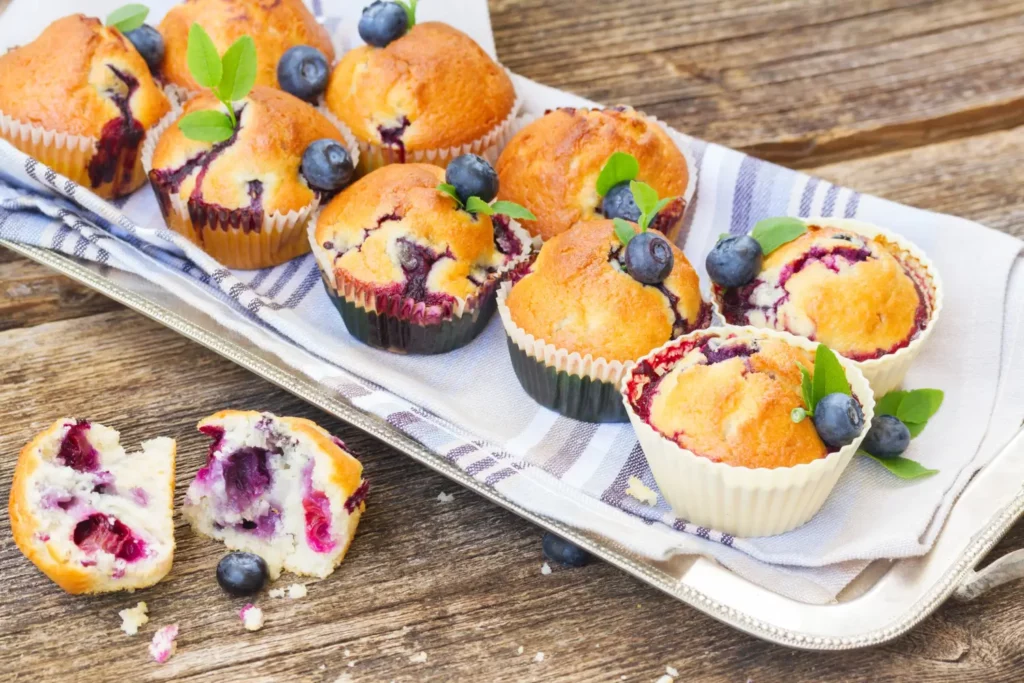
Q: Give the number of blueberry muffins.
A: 10